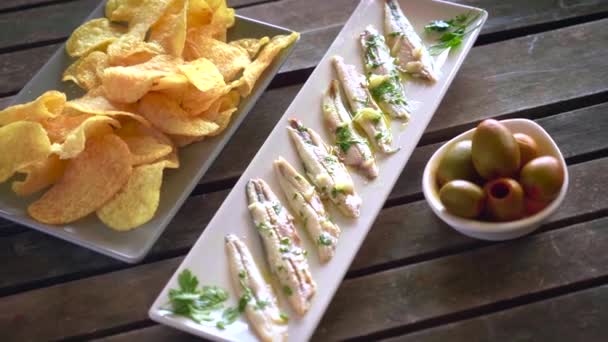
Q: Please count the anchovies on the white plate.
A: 8